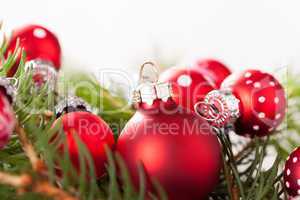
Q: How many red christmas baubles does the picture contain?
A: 8